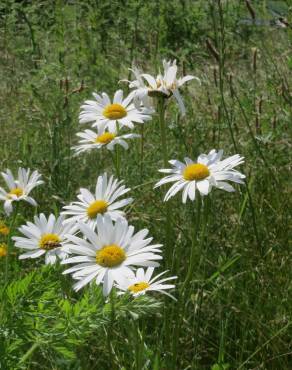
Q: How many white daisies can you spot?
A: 9